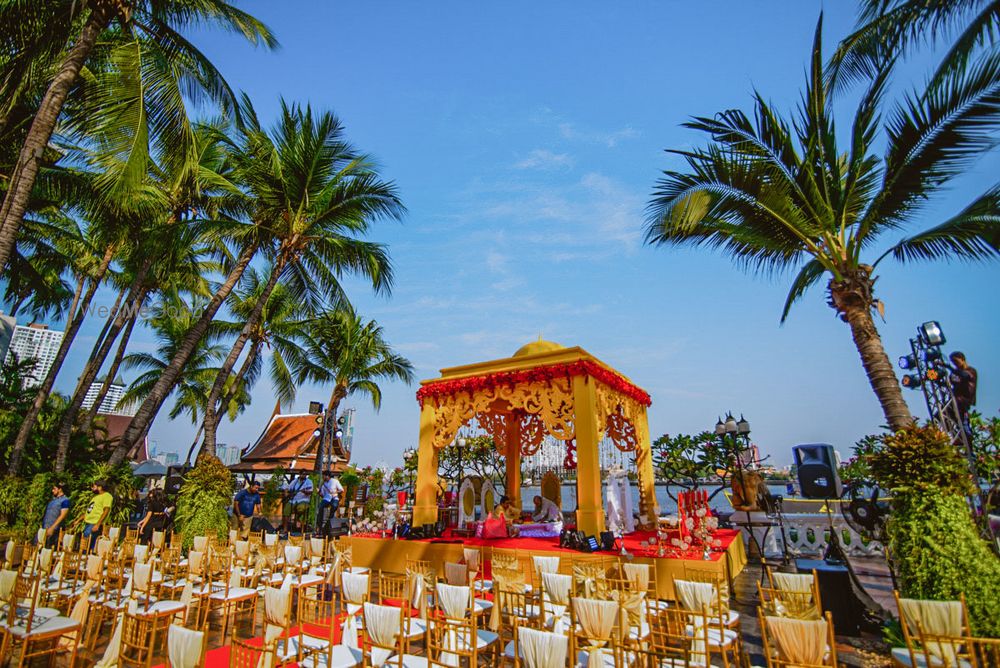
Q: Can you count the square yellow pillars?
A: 4